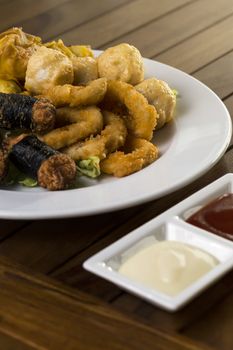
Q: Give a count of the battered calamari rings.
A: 5